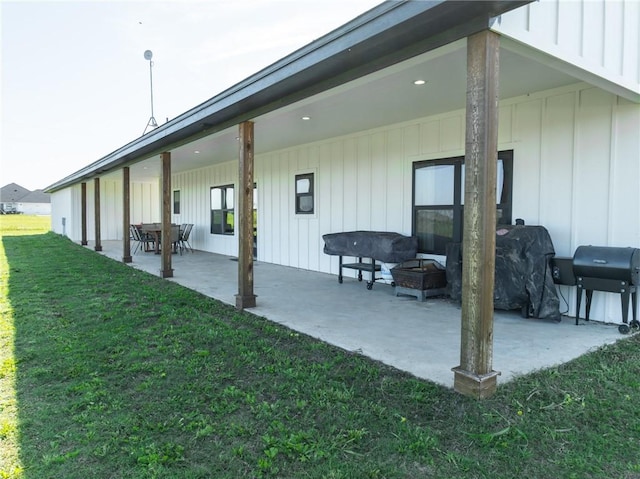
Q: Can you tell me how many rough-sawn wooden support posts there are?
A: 6